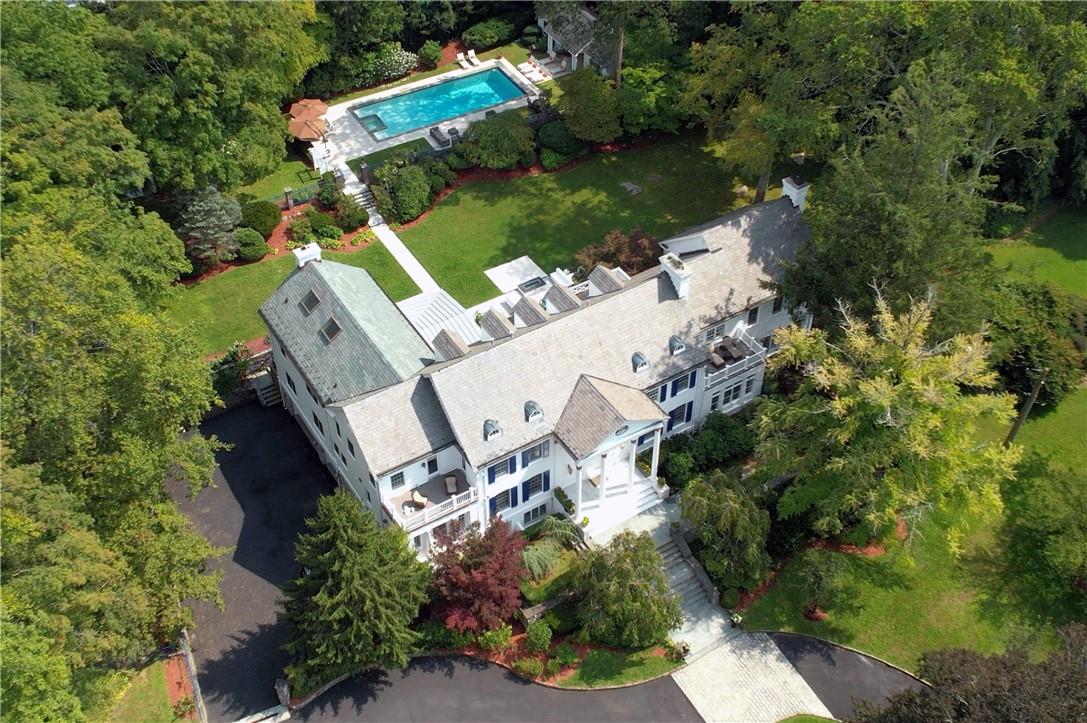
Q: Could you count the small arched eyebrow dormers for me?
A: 4